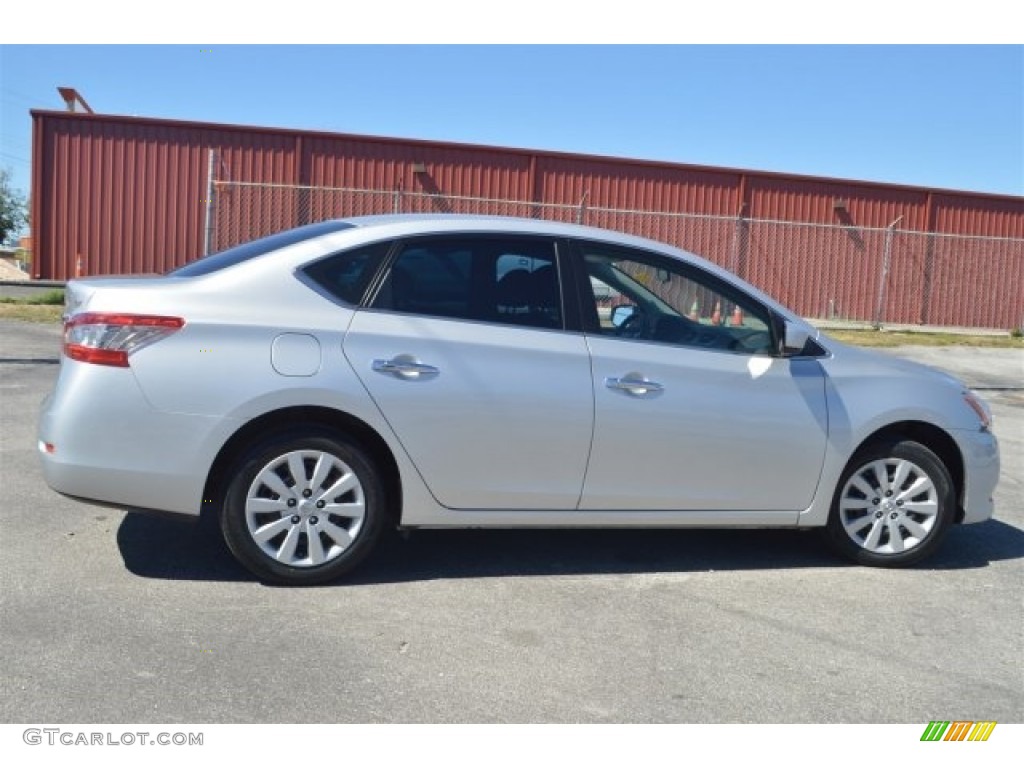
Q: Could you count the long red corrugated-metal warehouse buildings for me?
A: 1